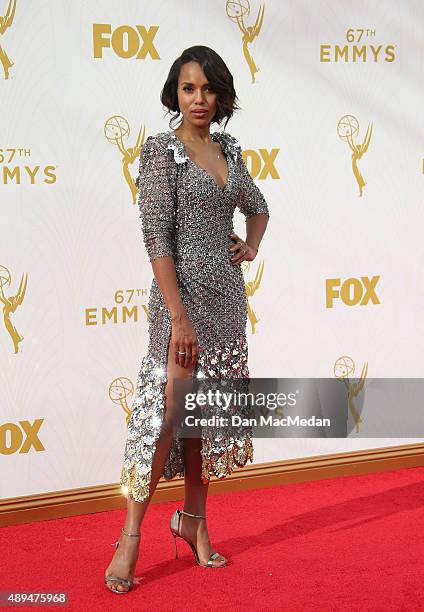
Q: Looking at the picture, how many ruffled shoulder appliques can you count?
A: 2